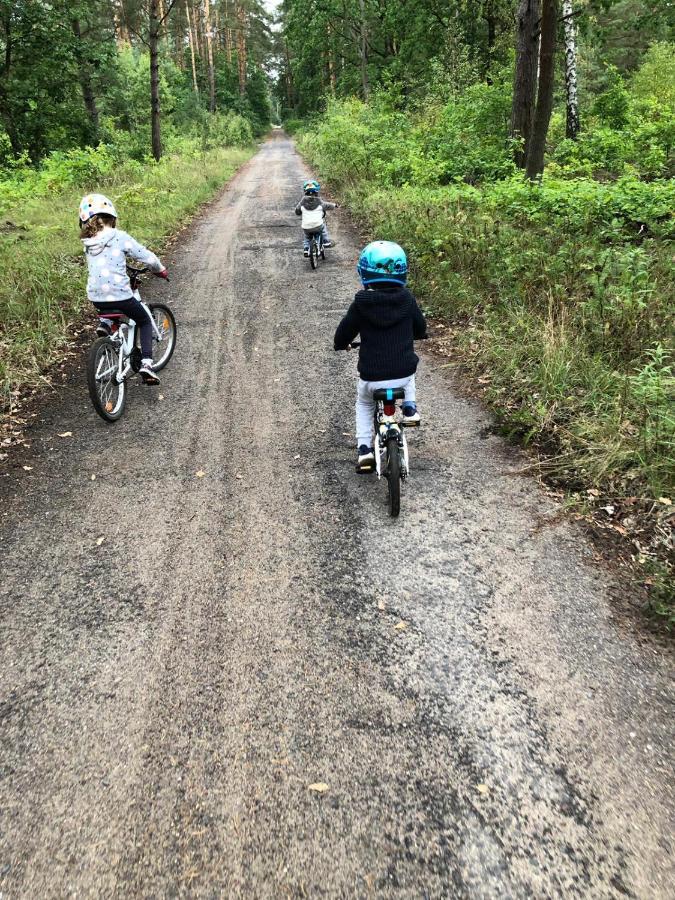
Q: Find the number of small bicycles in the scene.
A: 3